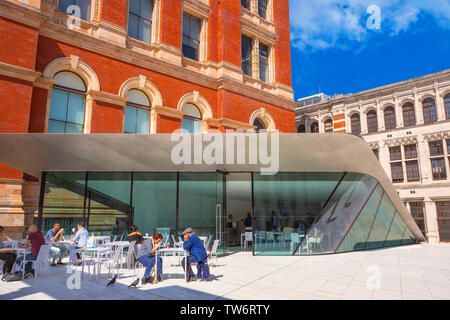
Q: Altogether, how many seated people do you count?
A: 7